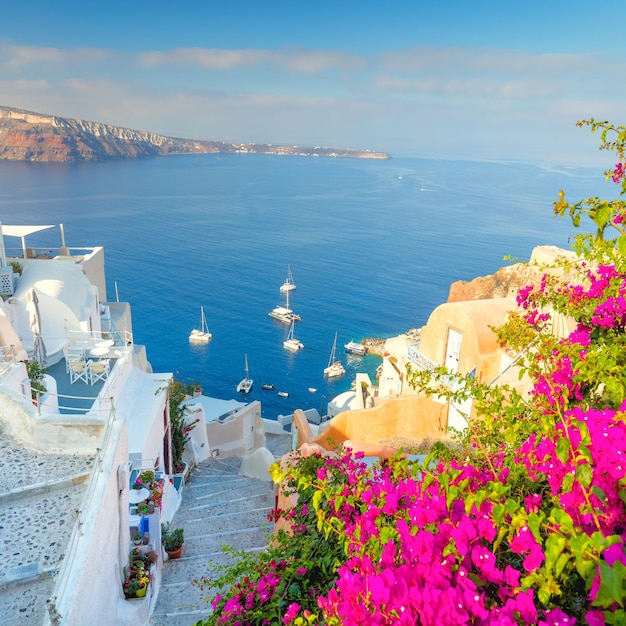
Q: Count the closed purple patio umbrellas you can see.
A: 0